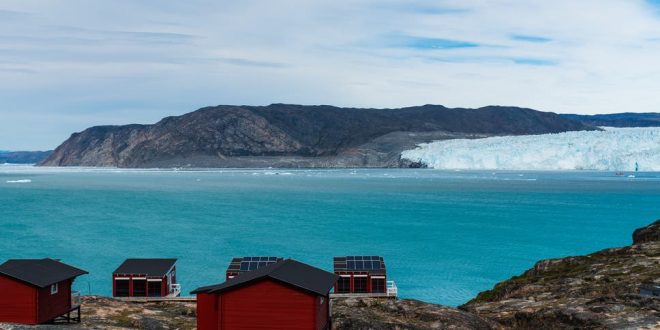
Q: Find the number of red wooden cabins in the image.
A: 5